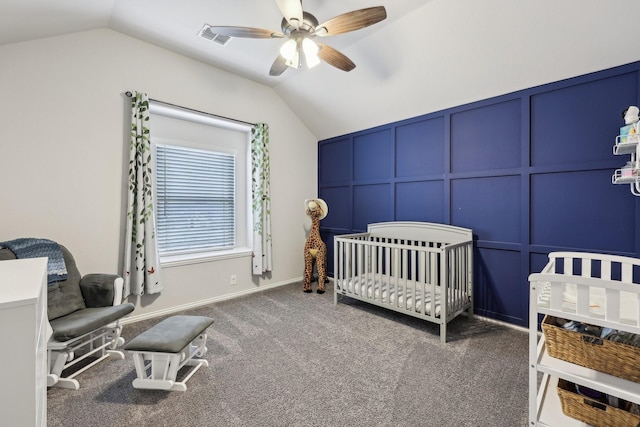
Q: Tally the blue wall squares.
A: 15